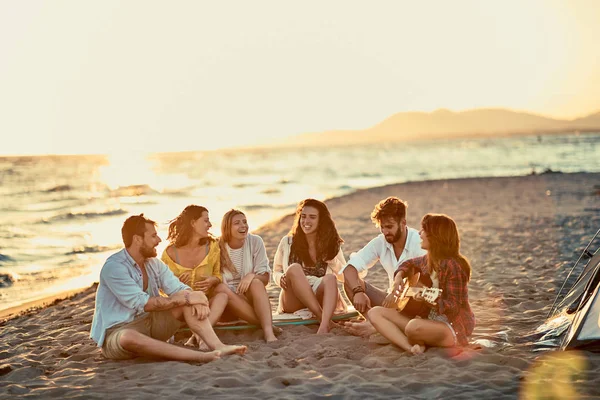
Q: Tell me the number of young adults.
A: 6